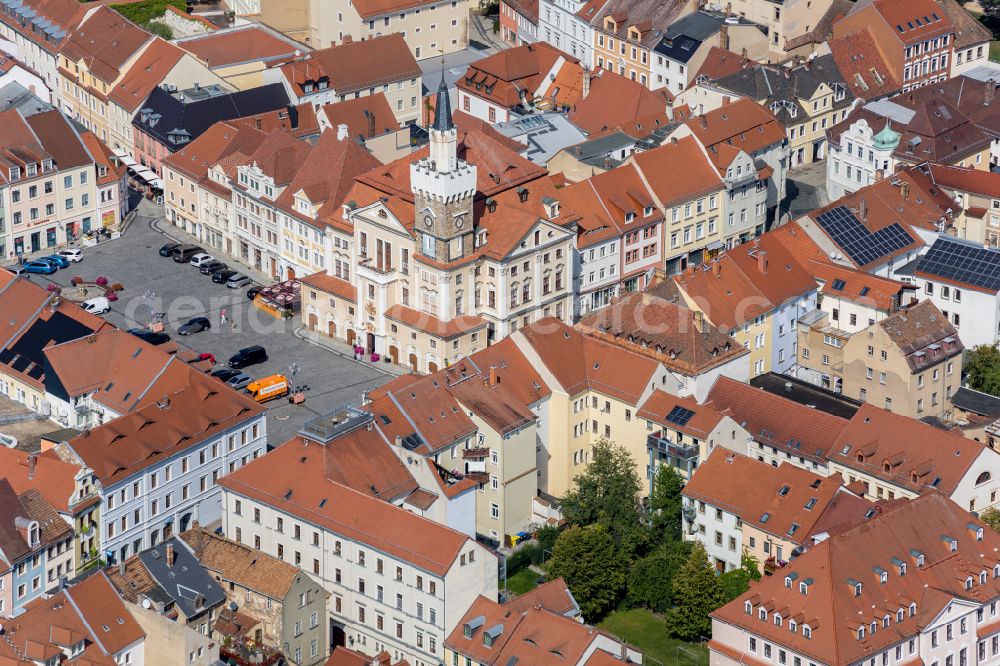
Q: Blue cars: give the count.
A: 2